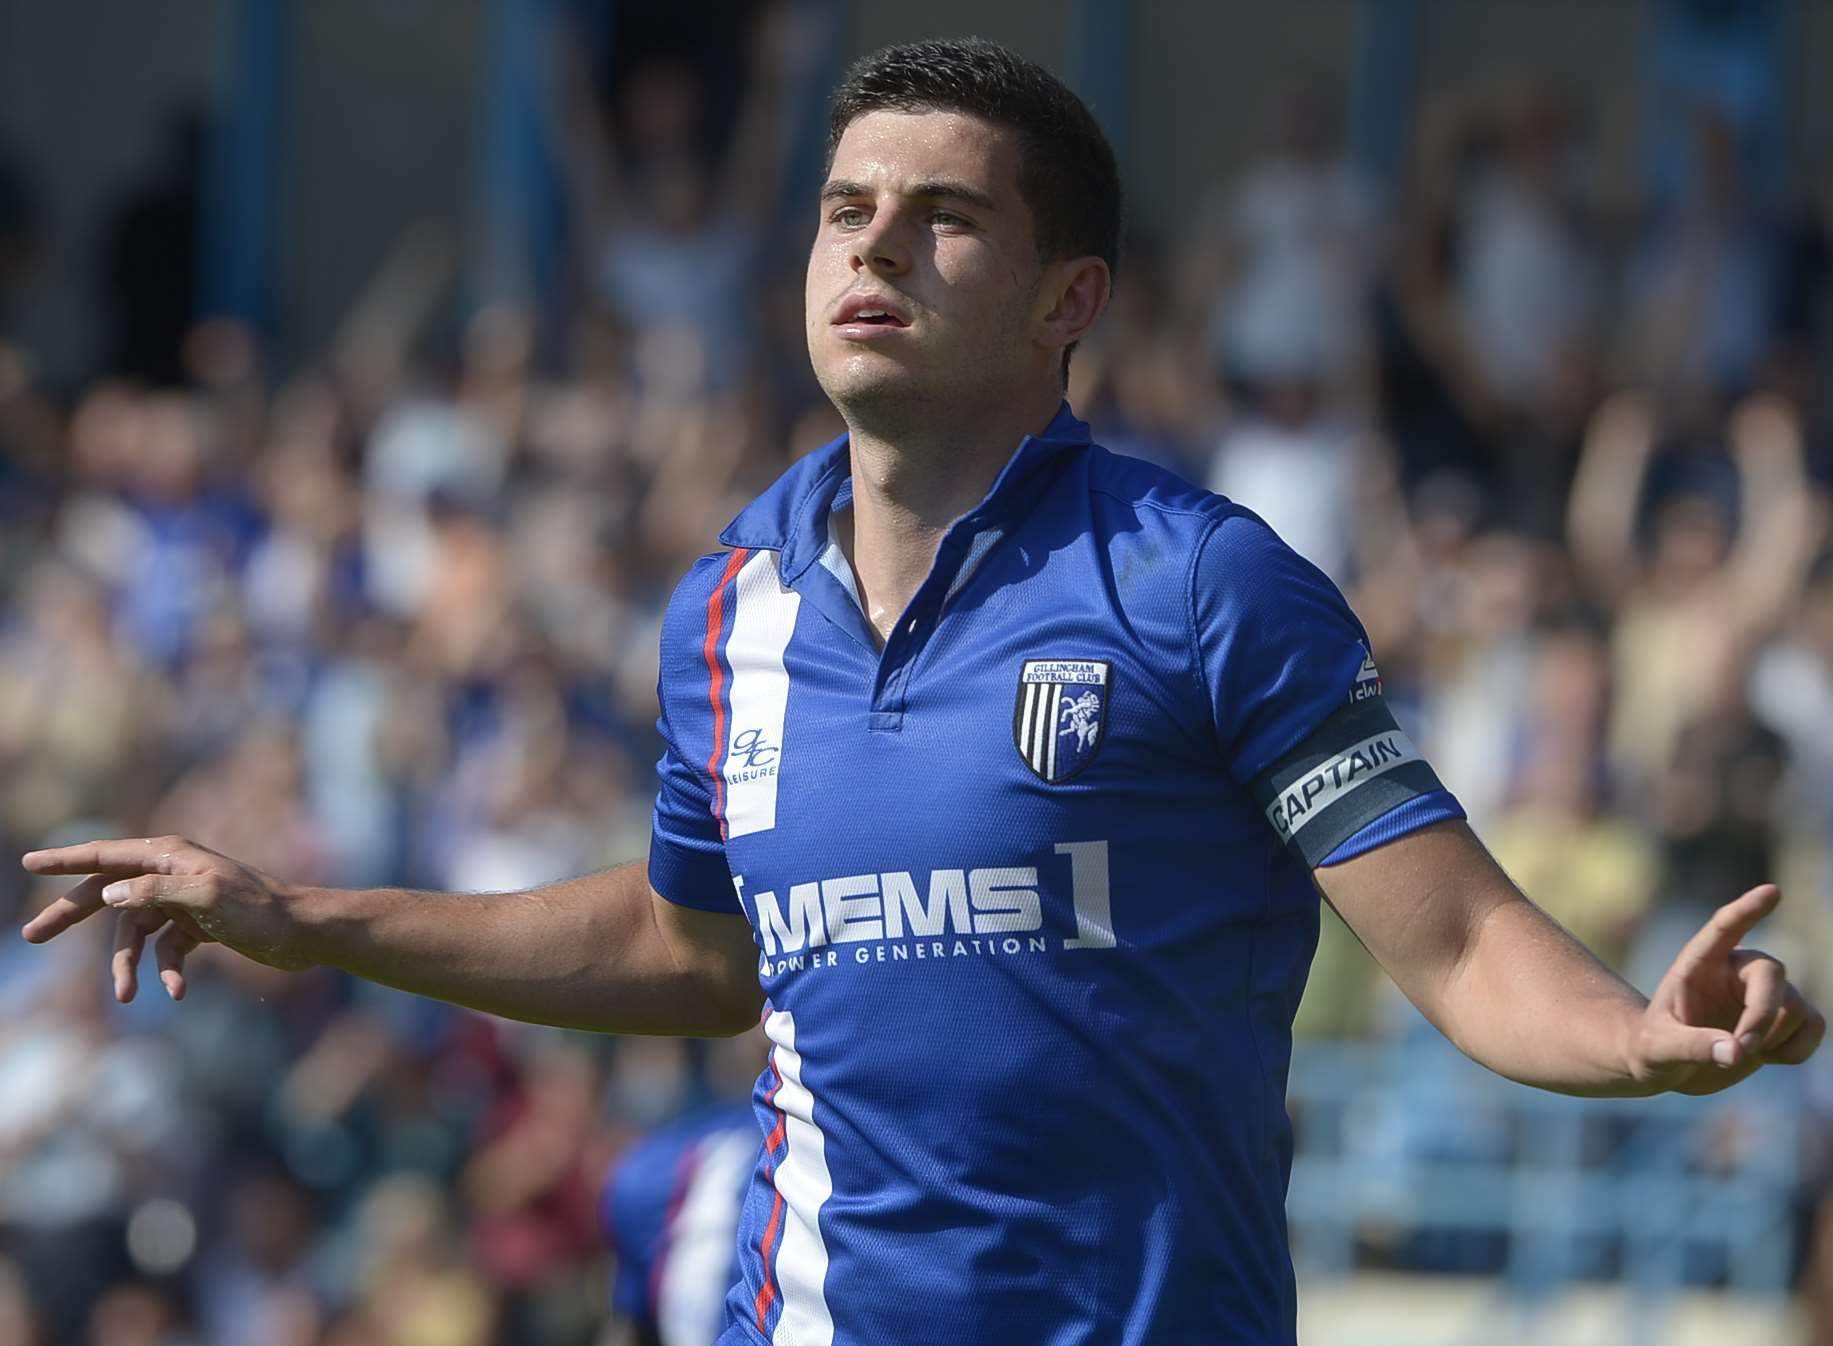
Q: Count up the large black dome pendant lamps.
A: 0